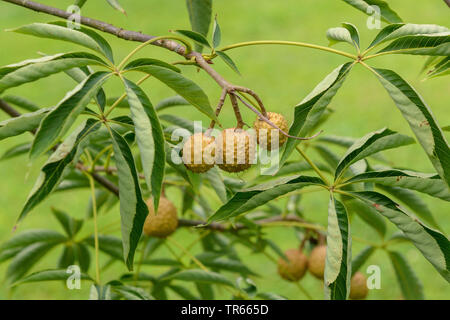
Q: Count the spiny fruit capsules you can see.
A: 7